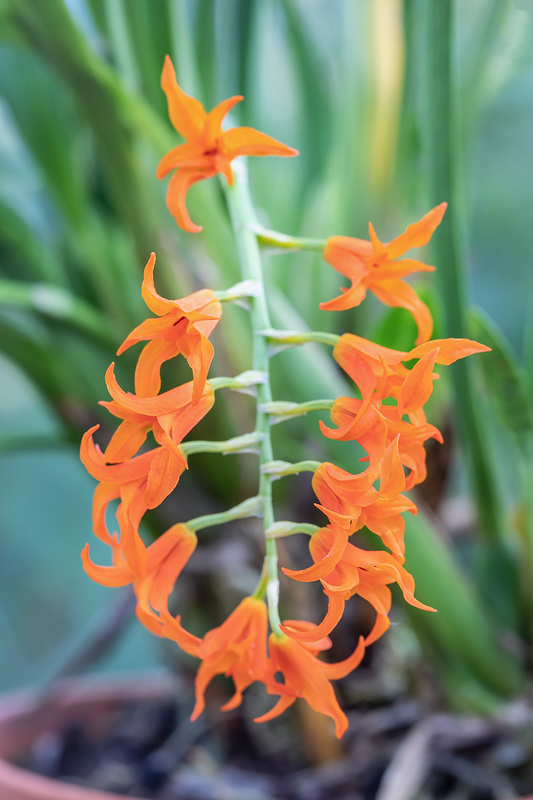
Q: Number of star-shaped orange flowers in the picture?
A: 12